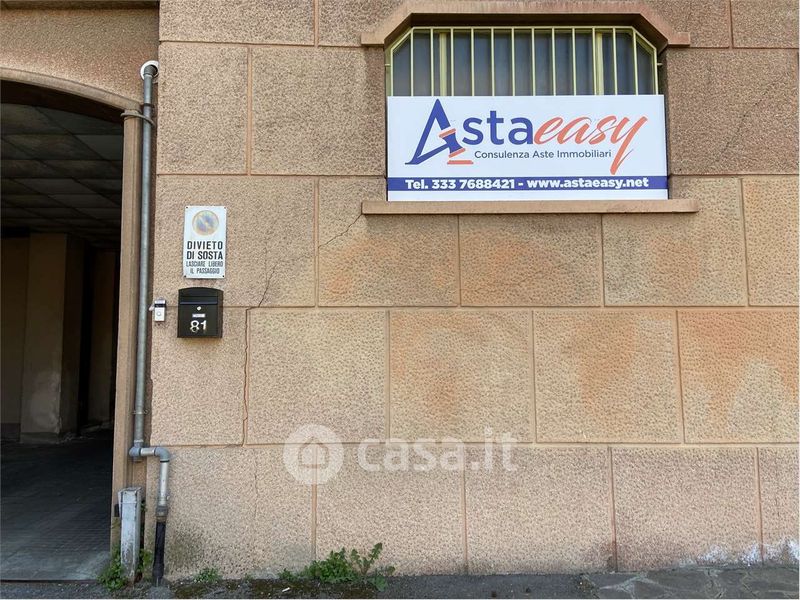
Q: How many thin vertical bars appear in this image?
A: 14